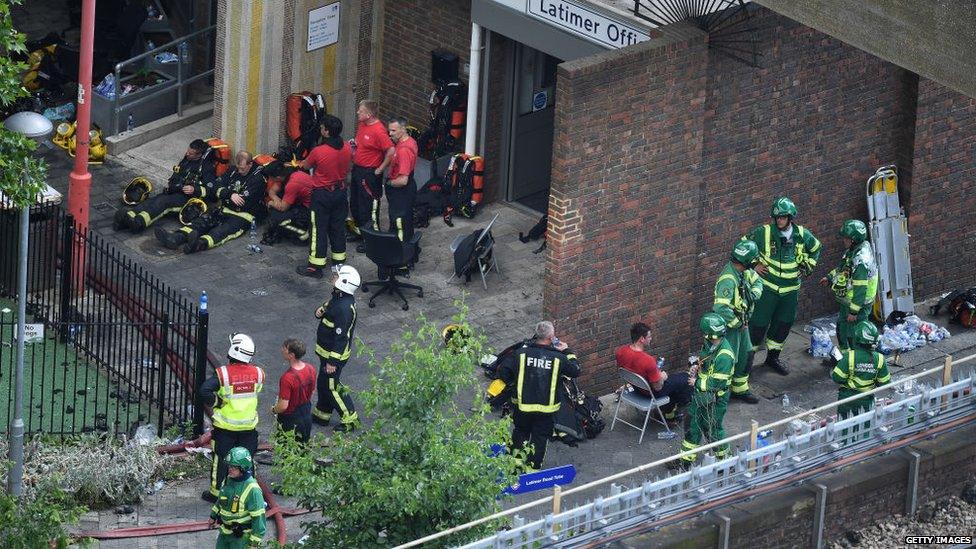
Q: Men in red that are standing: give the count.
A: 4